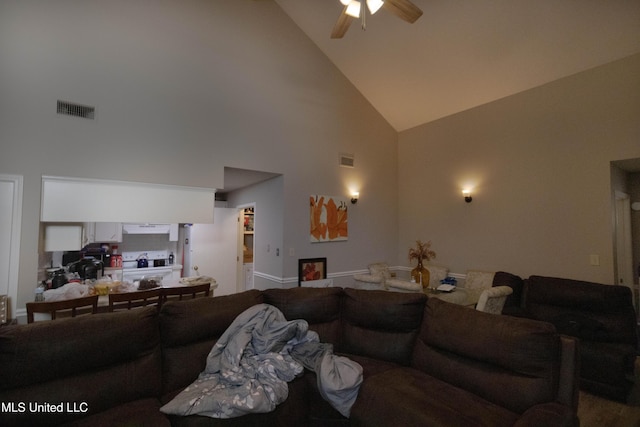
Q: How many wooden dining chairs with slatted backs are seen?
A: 3